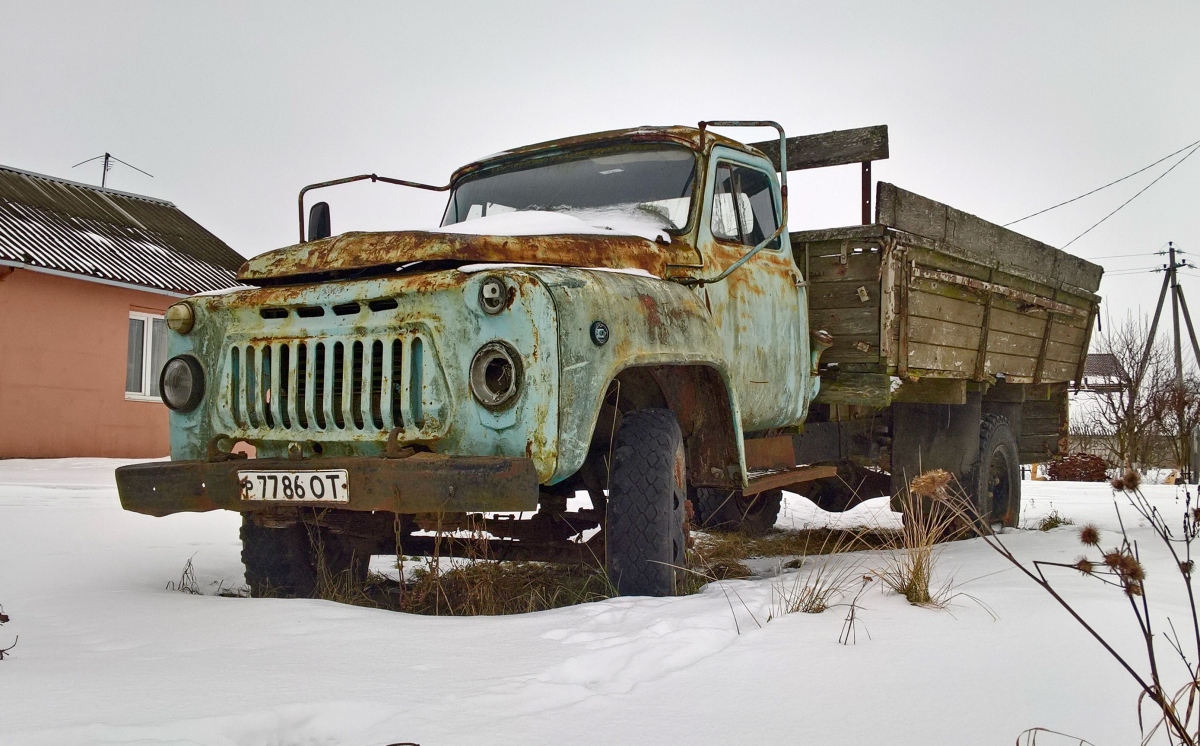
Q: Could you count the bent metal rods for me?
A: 2